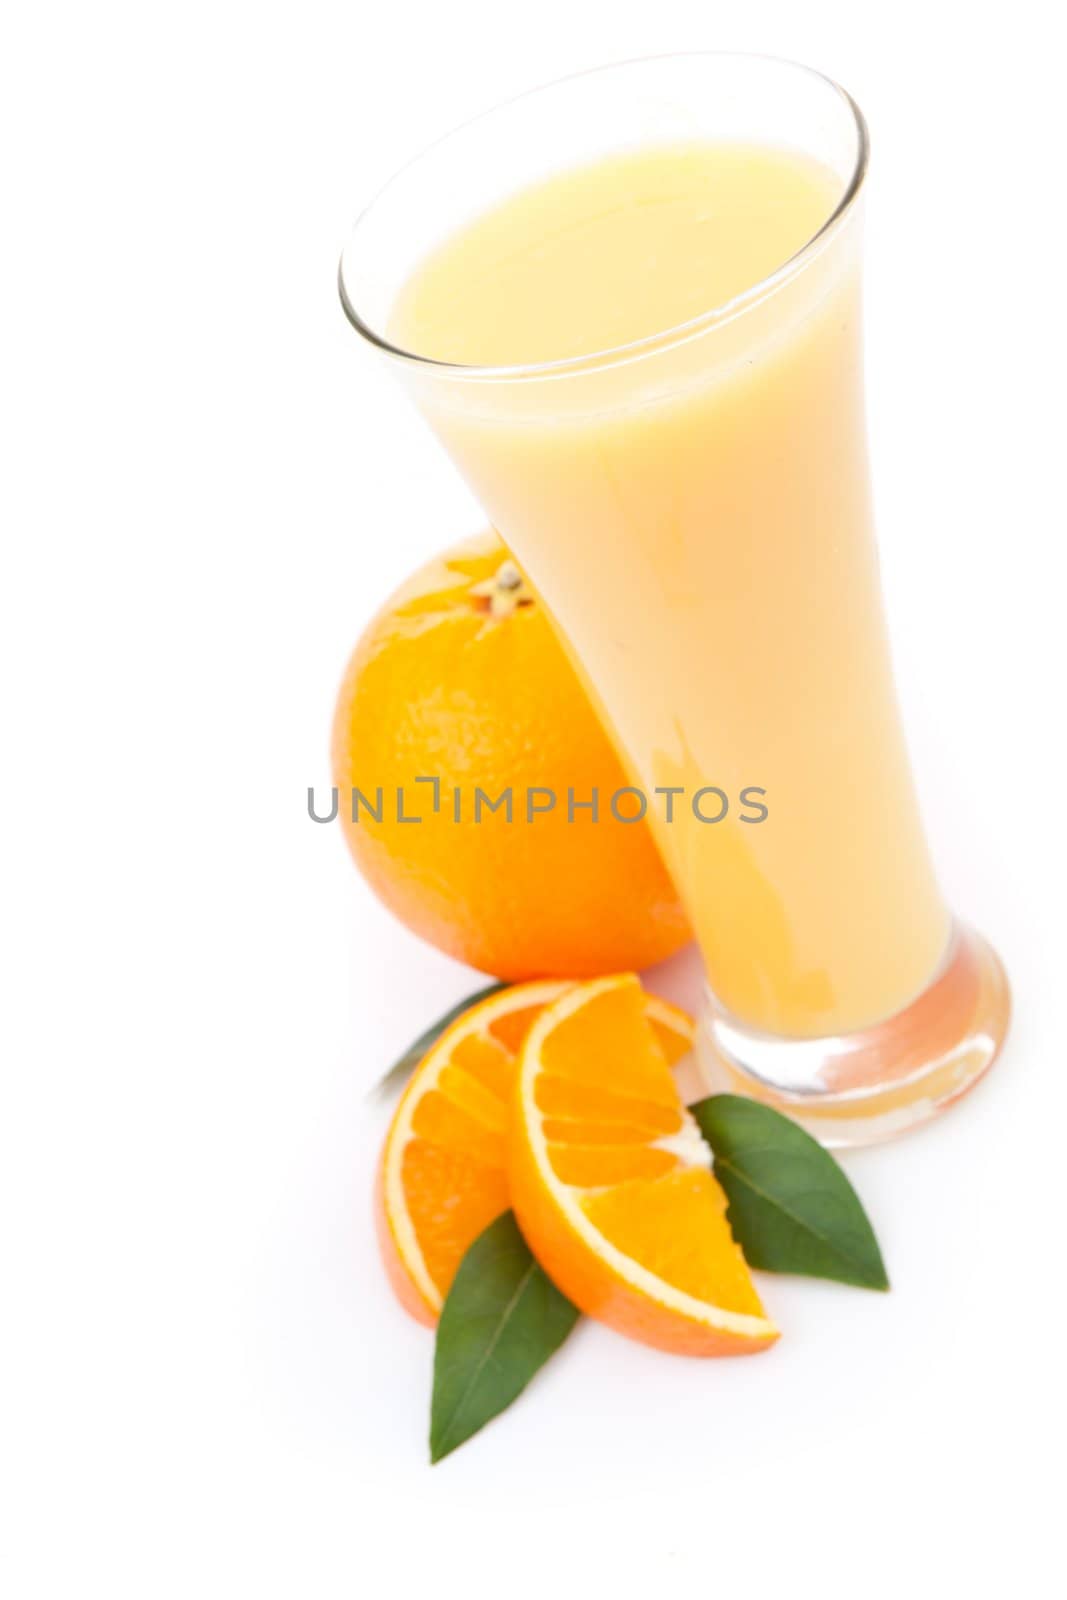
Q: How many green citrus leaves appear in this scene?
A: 3